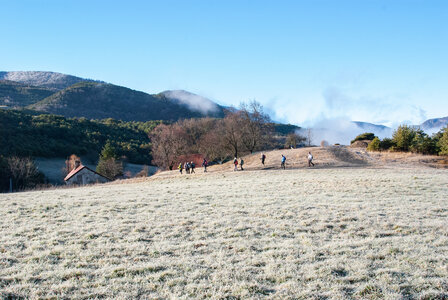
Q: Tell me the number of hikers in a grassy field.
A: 10